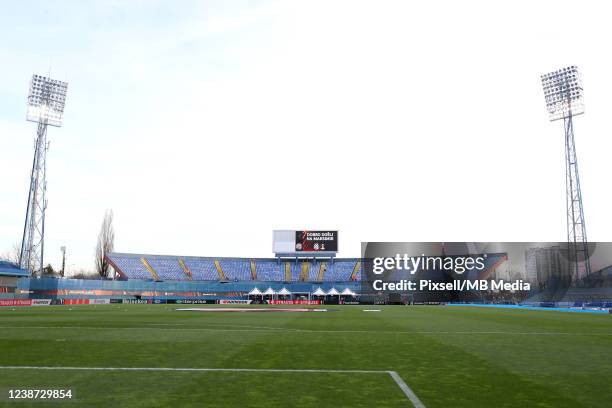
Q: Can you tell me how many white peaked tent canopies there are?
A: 6